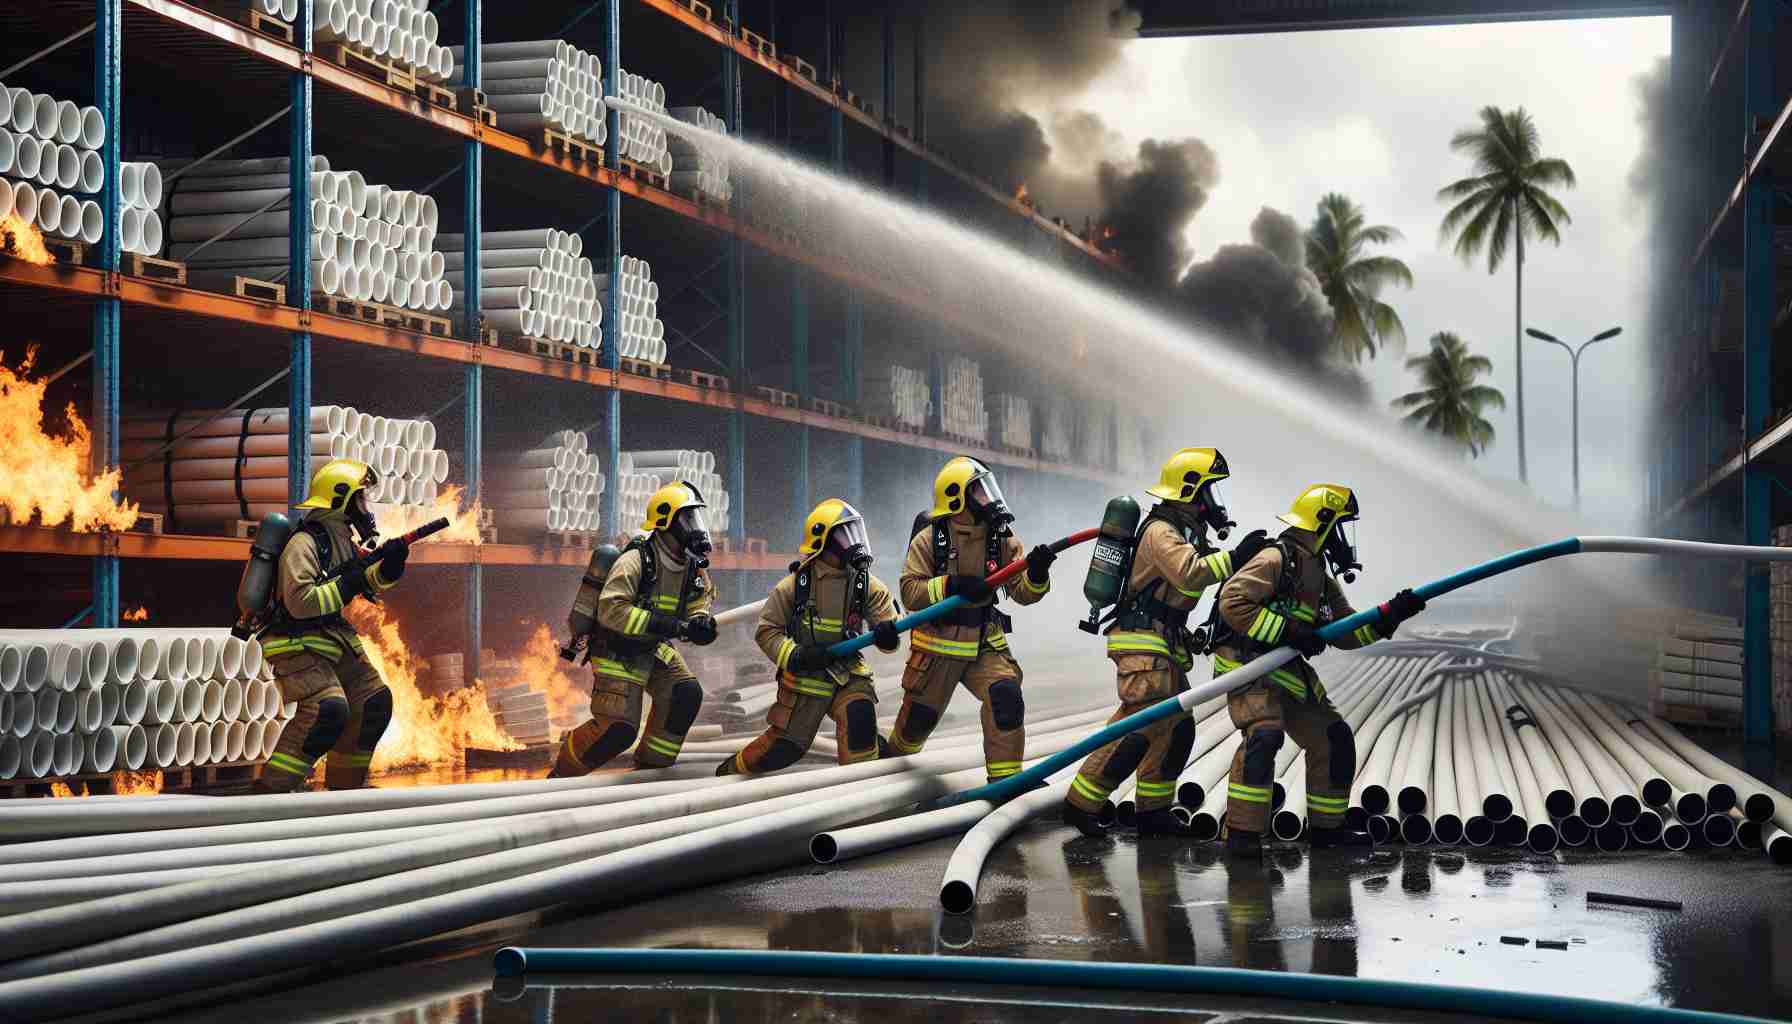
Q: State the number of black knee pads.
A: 12